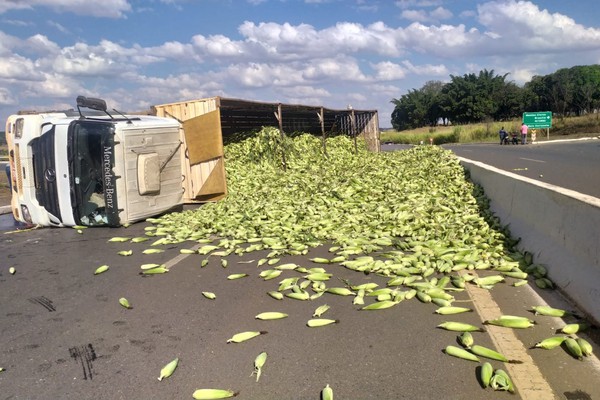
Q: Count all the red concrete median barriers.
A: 0